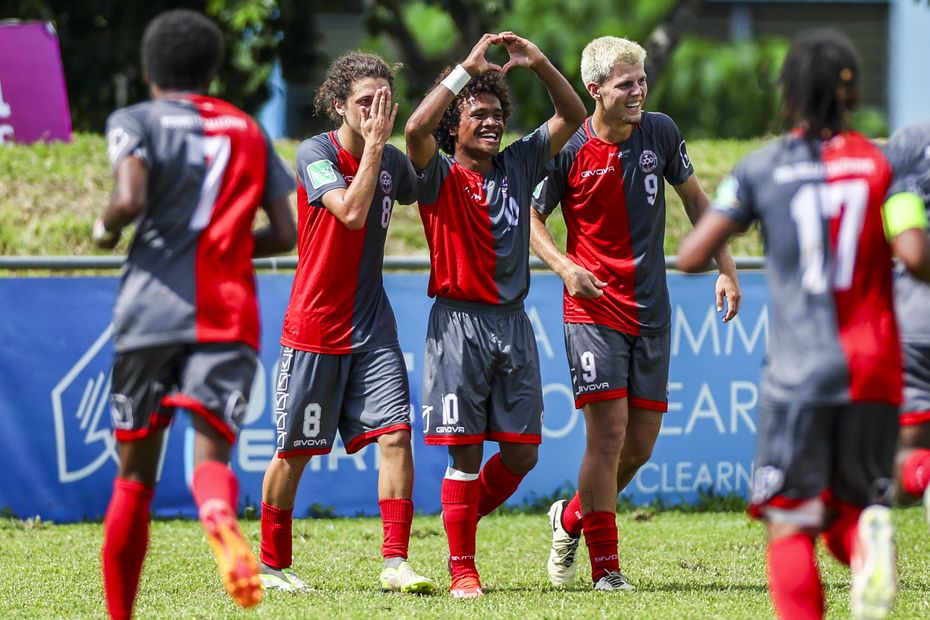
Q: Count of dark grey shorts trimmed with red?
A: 6